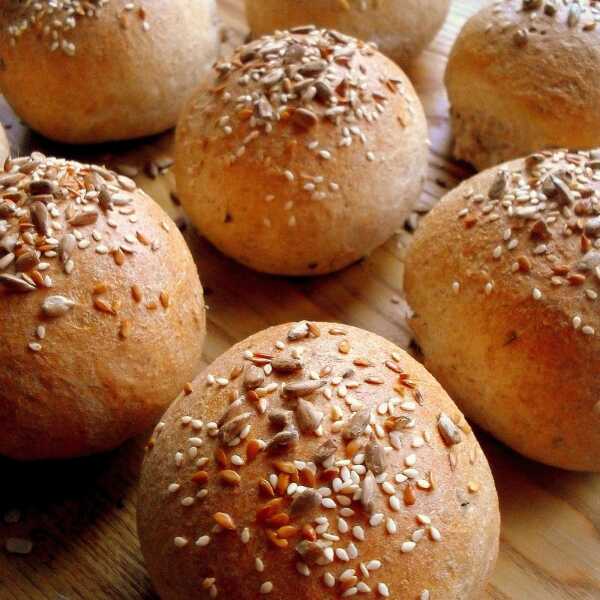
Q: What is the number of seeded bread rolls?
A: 7